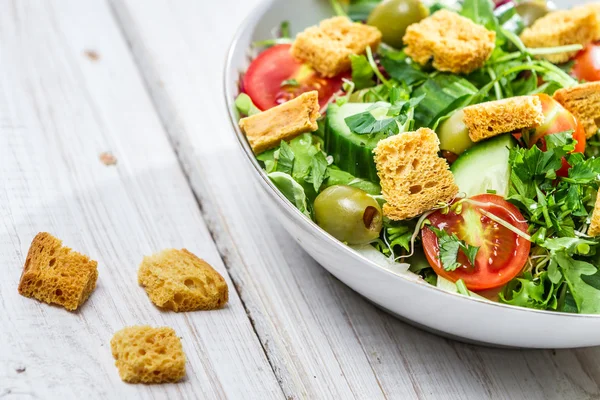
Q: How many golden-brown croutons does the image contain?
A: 11